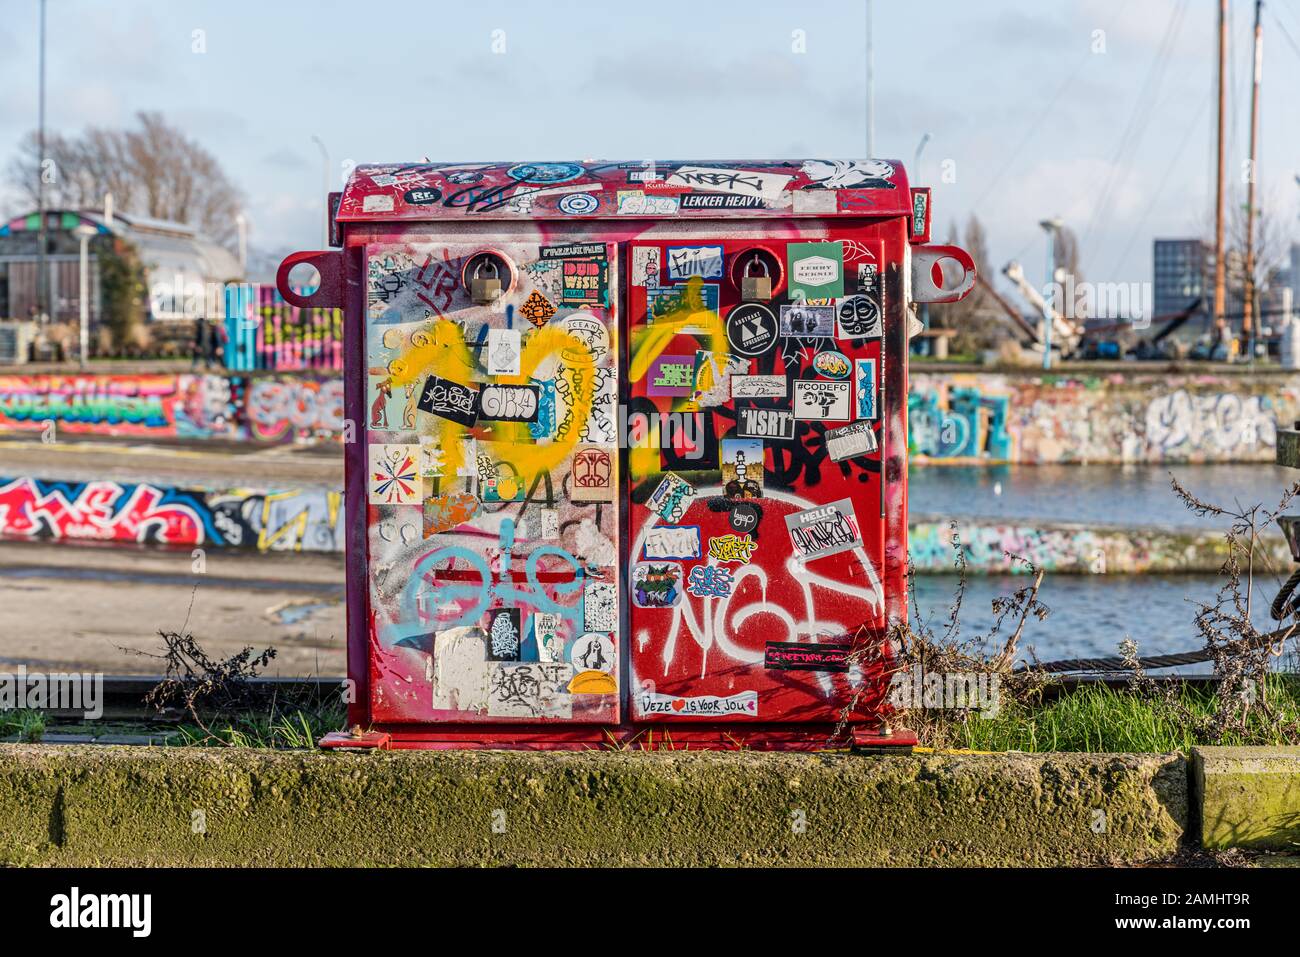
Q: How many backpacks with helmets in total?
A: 0